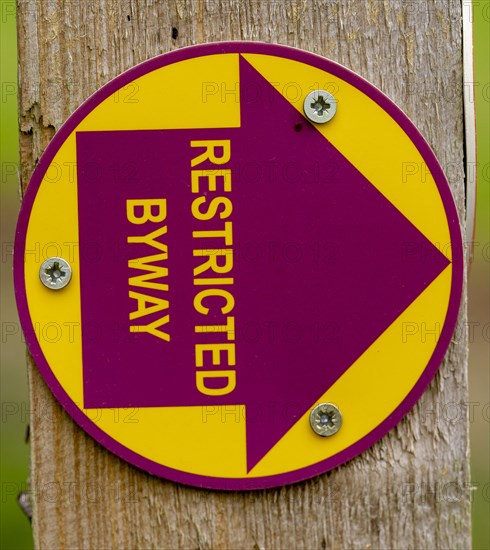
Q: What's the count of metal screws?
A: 3